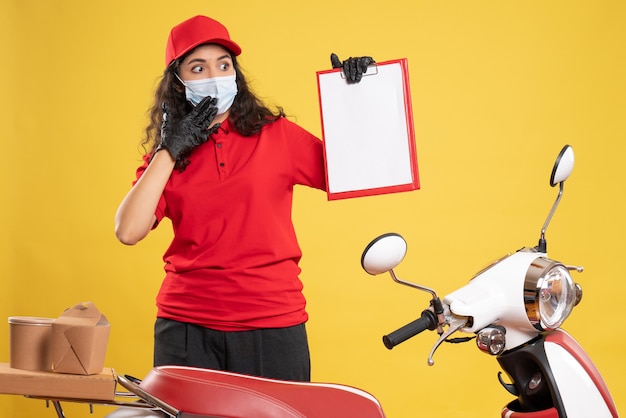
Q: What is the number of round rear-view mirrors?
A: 2